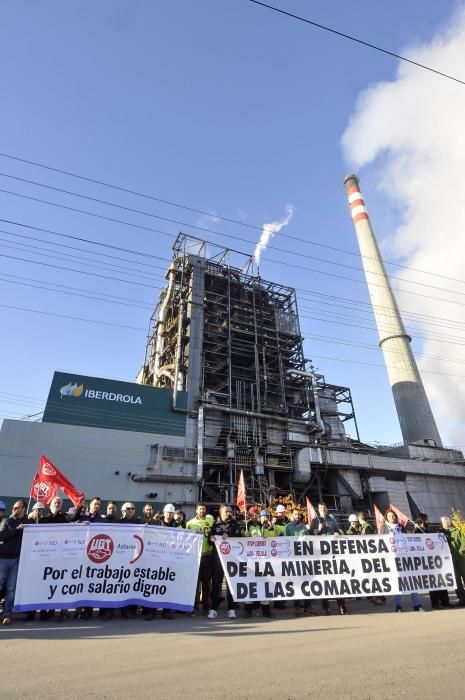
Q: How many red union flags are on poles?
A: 6